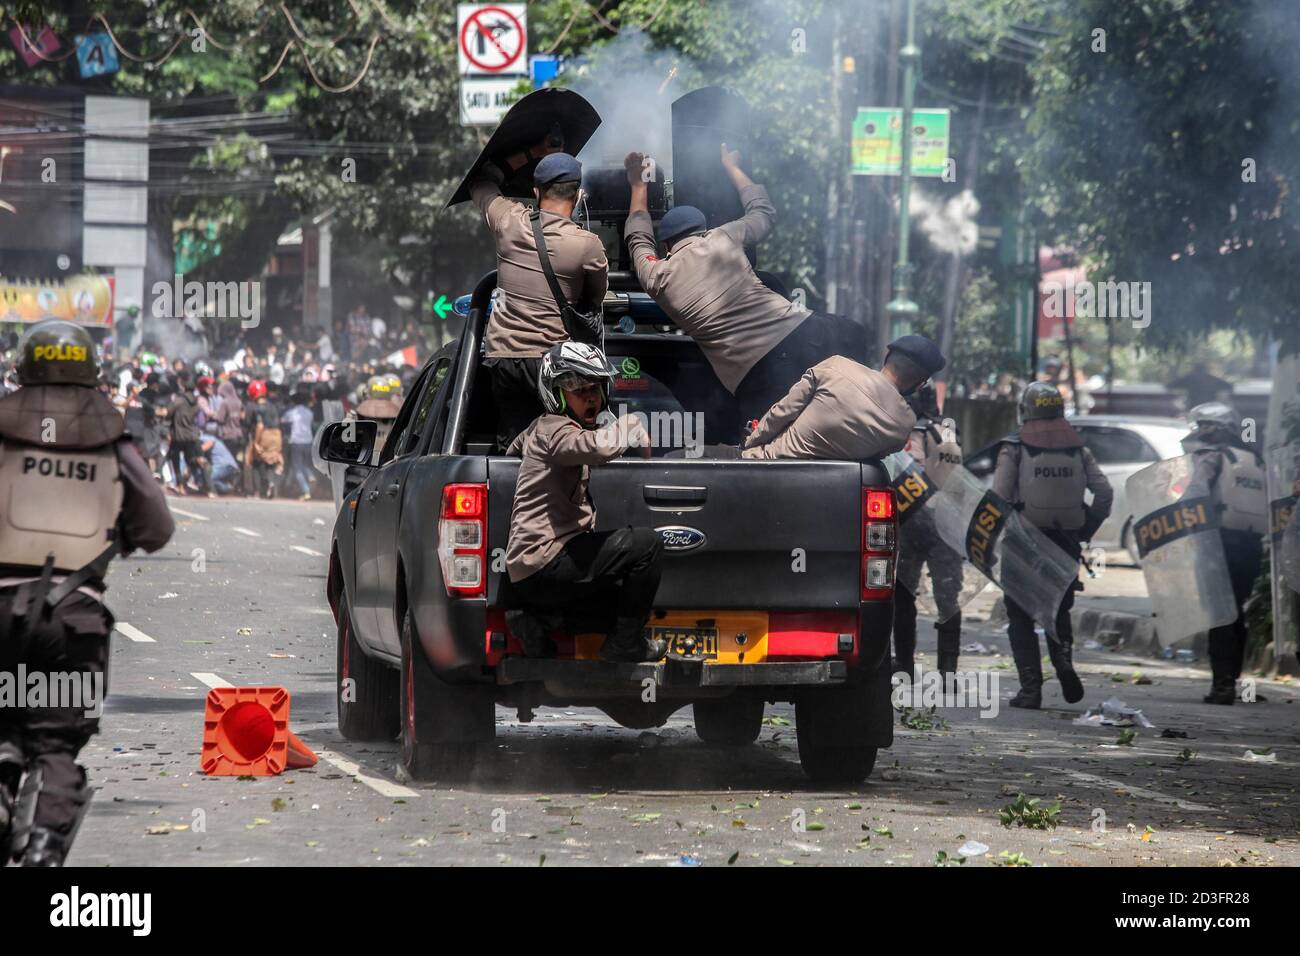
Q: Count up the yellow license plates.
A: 1